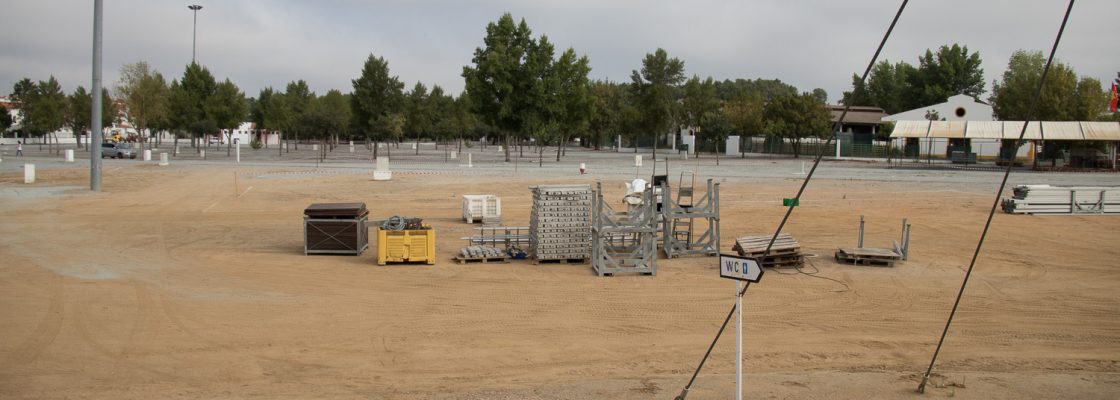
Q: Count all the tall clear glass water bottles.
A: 0